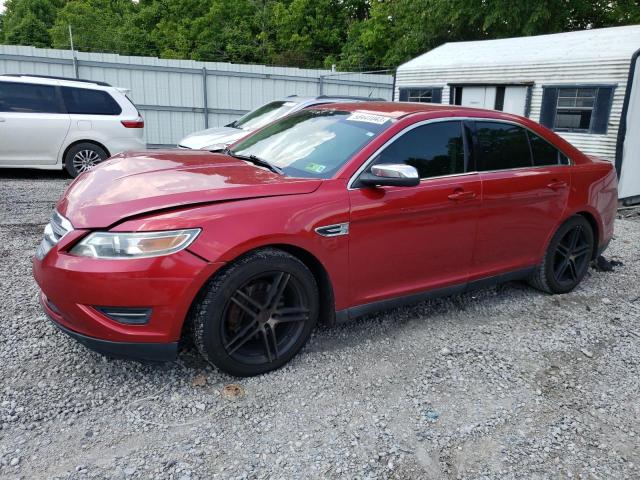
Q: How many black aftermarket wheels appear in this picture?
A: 2